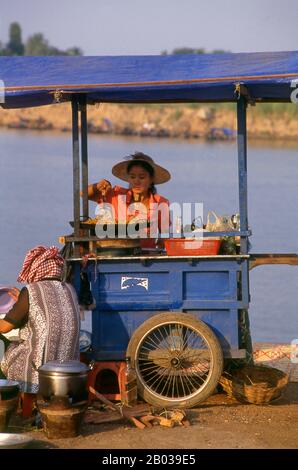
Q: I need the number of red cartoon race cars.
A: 0